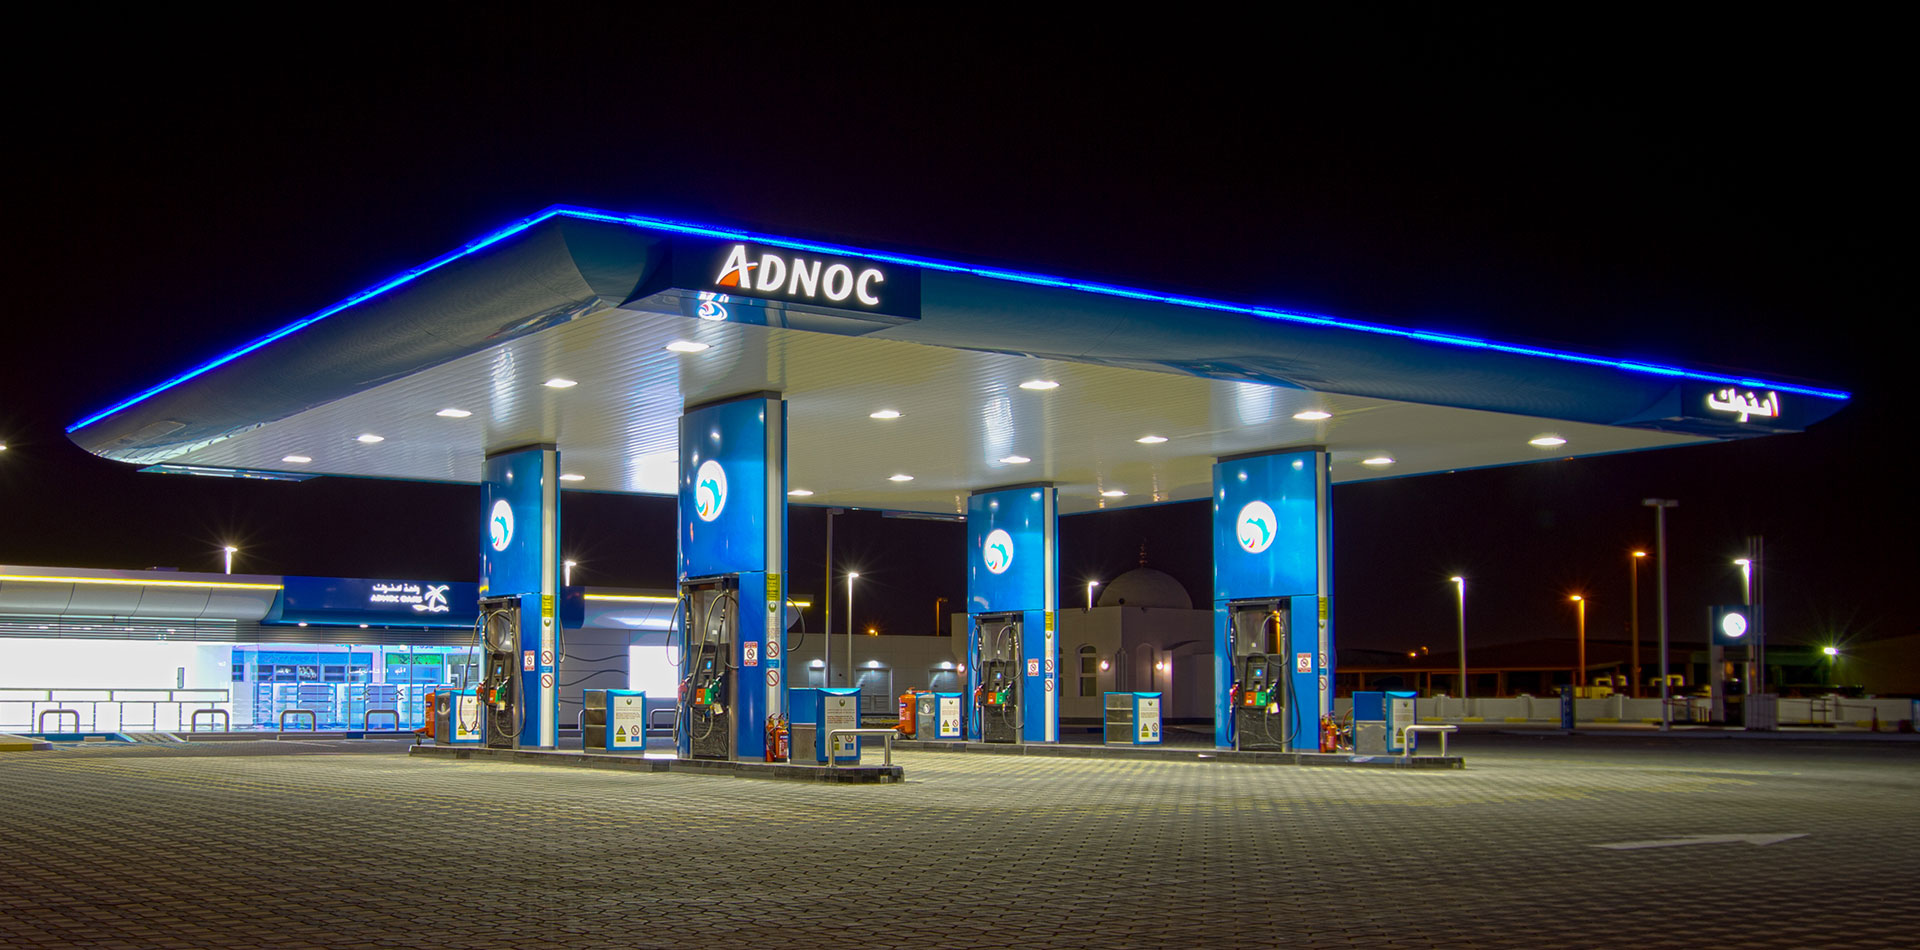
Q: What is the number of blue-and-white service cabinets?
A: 6